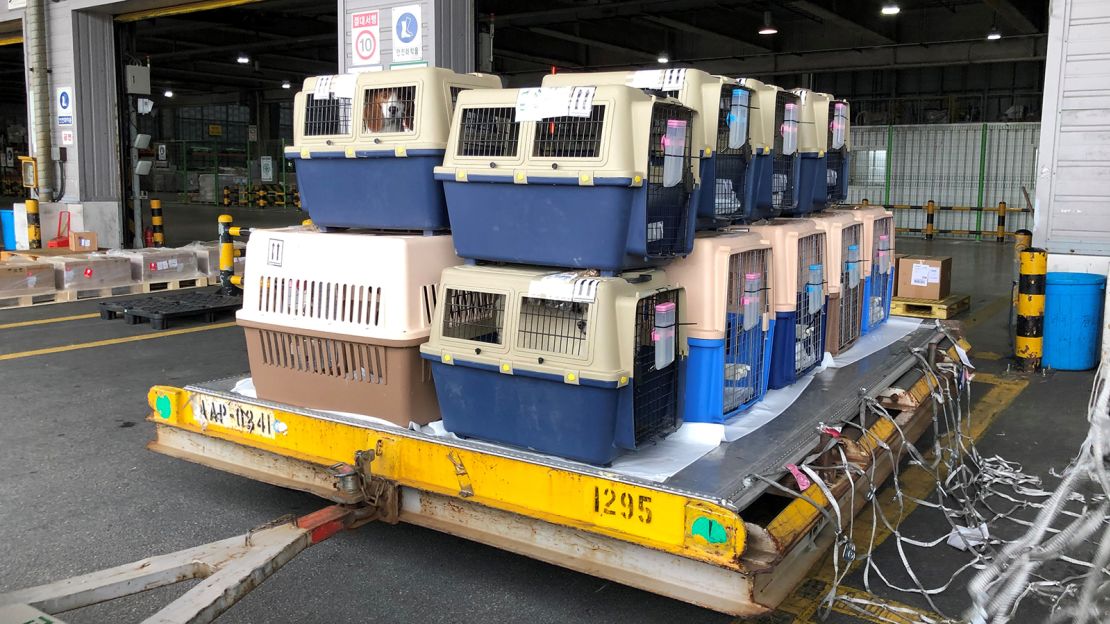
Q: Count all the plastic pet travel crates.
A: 11